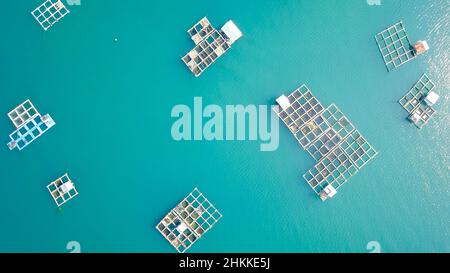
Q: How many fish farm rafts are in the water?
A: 8